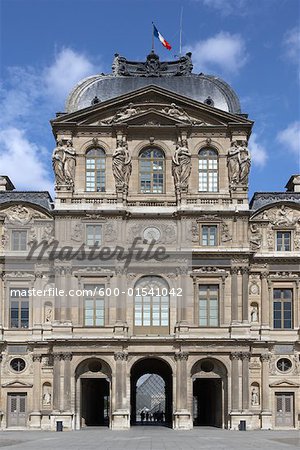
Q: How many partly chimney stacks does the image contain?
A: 2